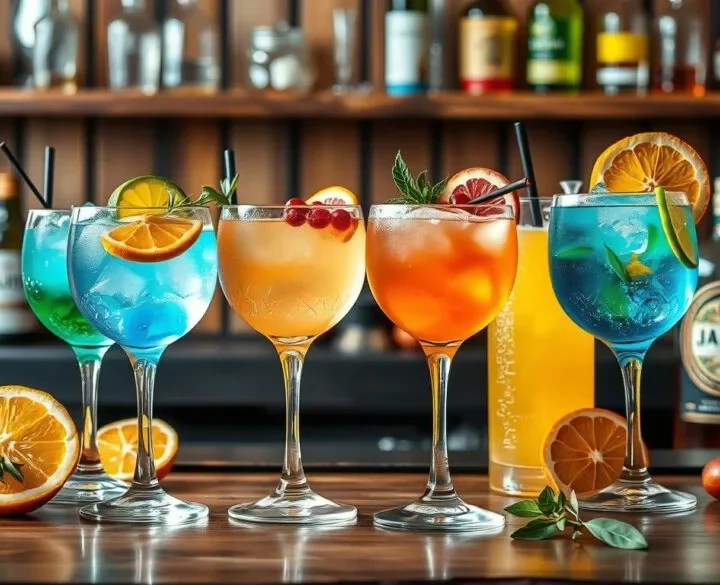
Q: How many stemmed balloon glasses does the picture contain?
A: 5